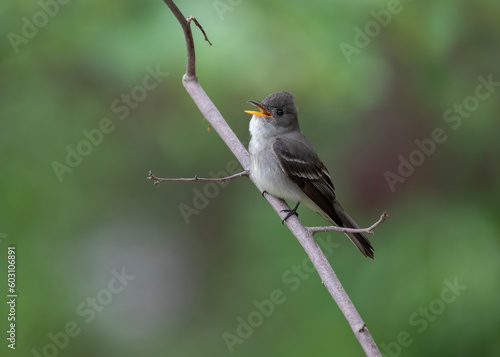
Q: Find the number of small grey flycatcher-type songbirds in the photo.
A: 1